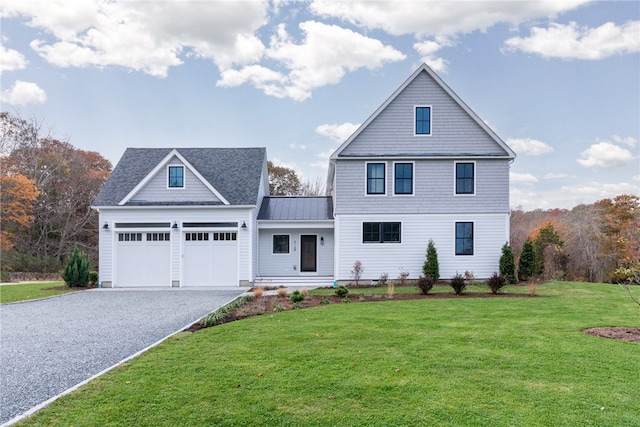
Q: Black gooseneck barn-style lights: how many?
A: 3